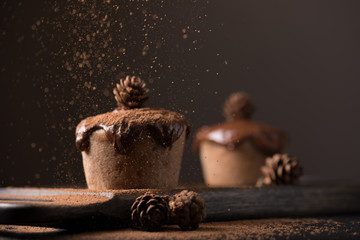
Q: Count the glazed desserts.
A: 2